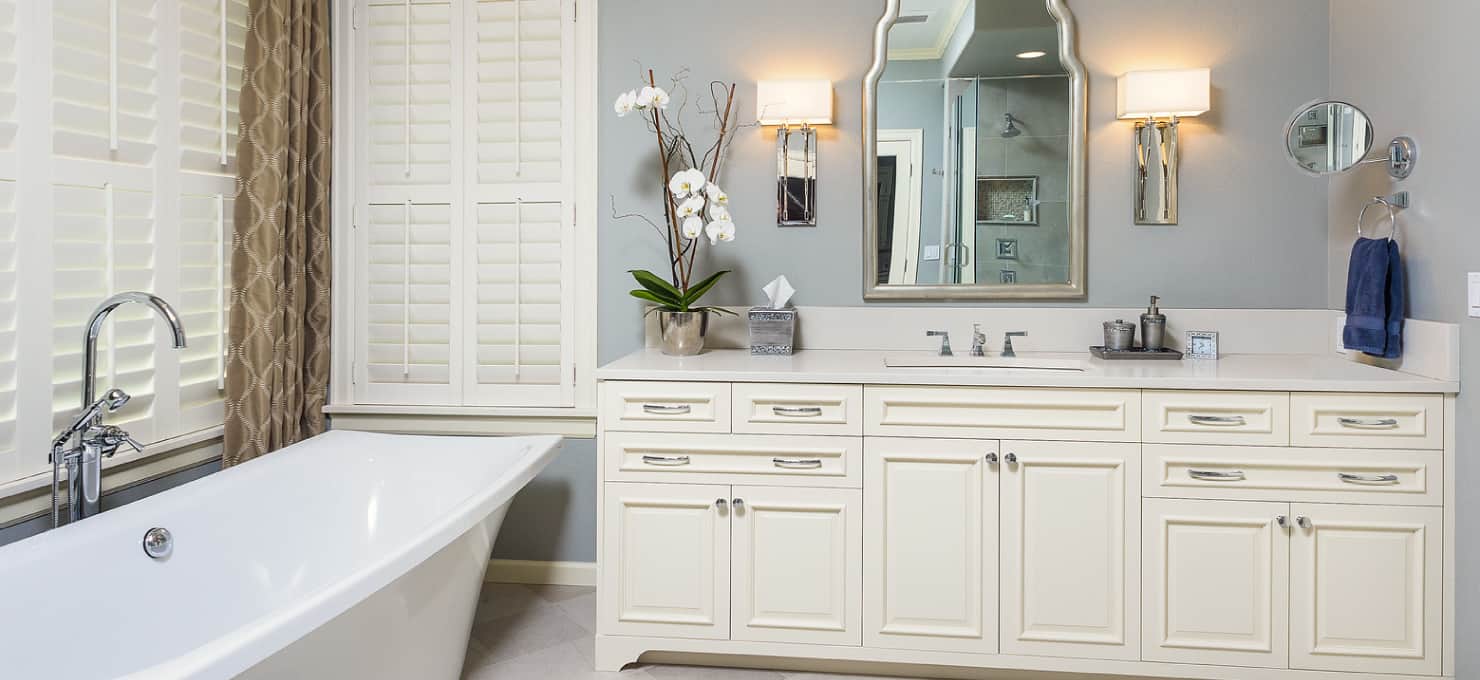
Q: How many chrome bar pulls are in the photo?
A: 8